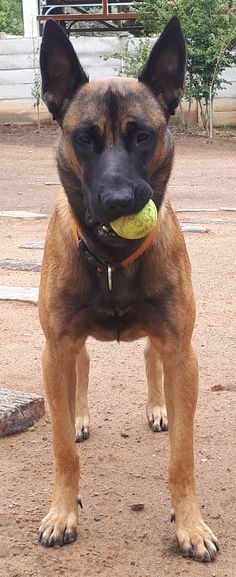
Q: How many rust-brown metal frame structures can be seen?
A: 1